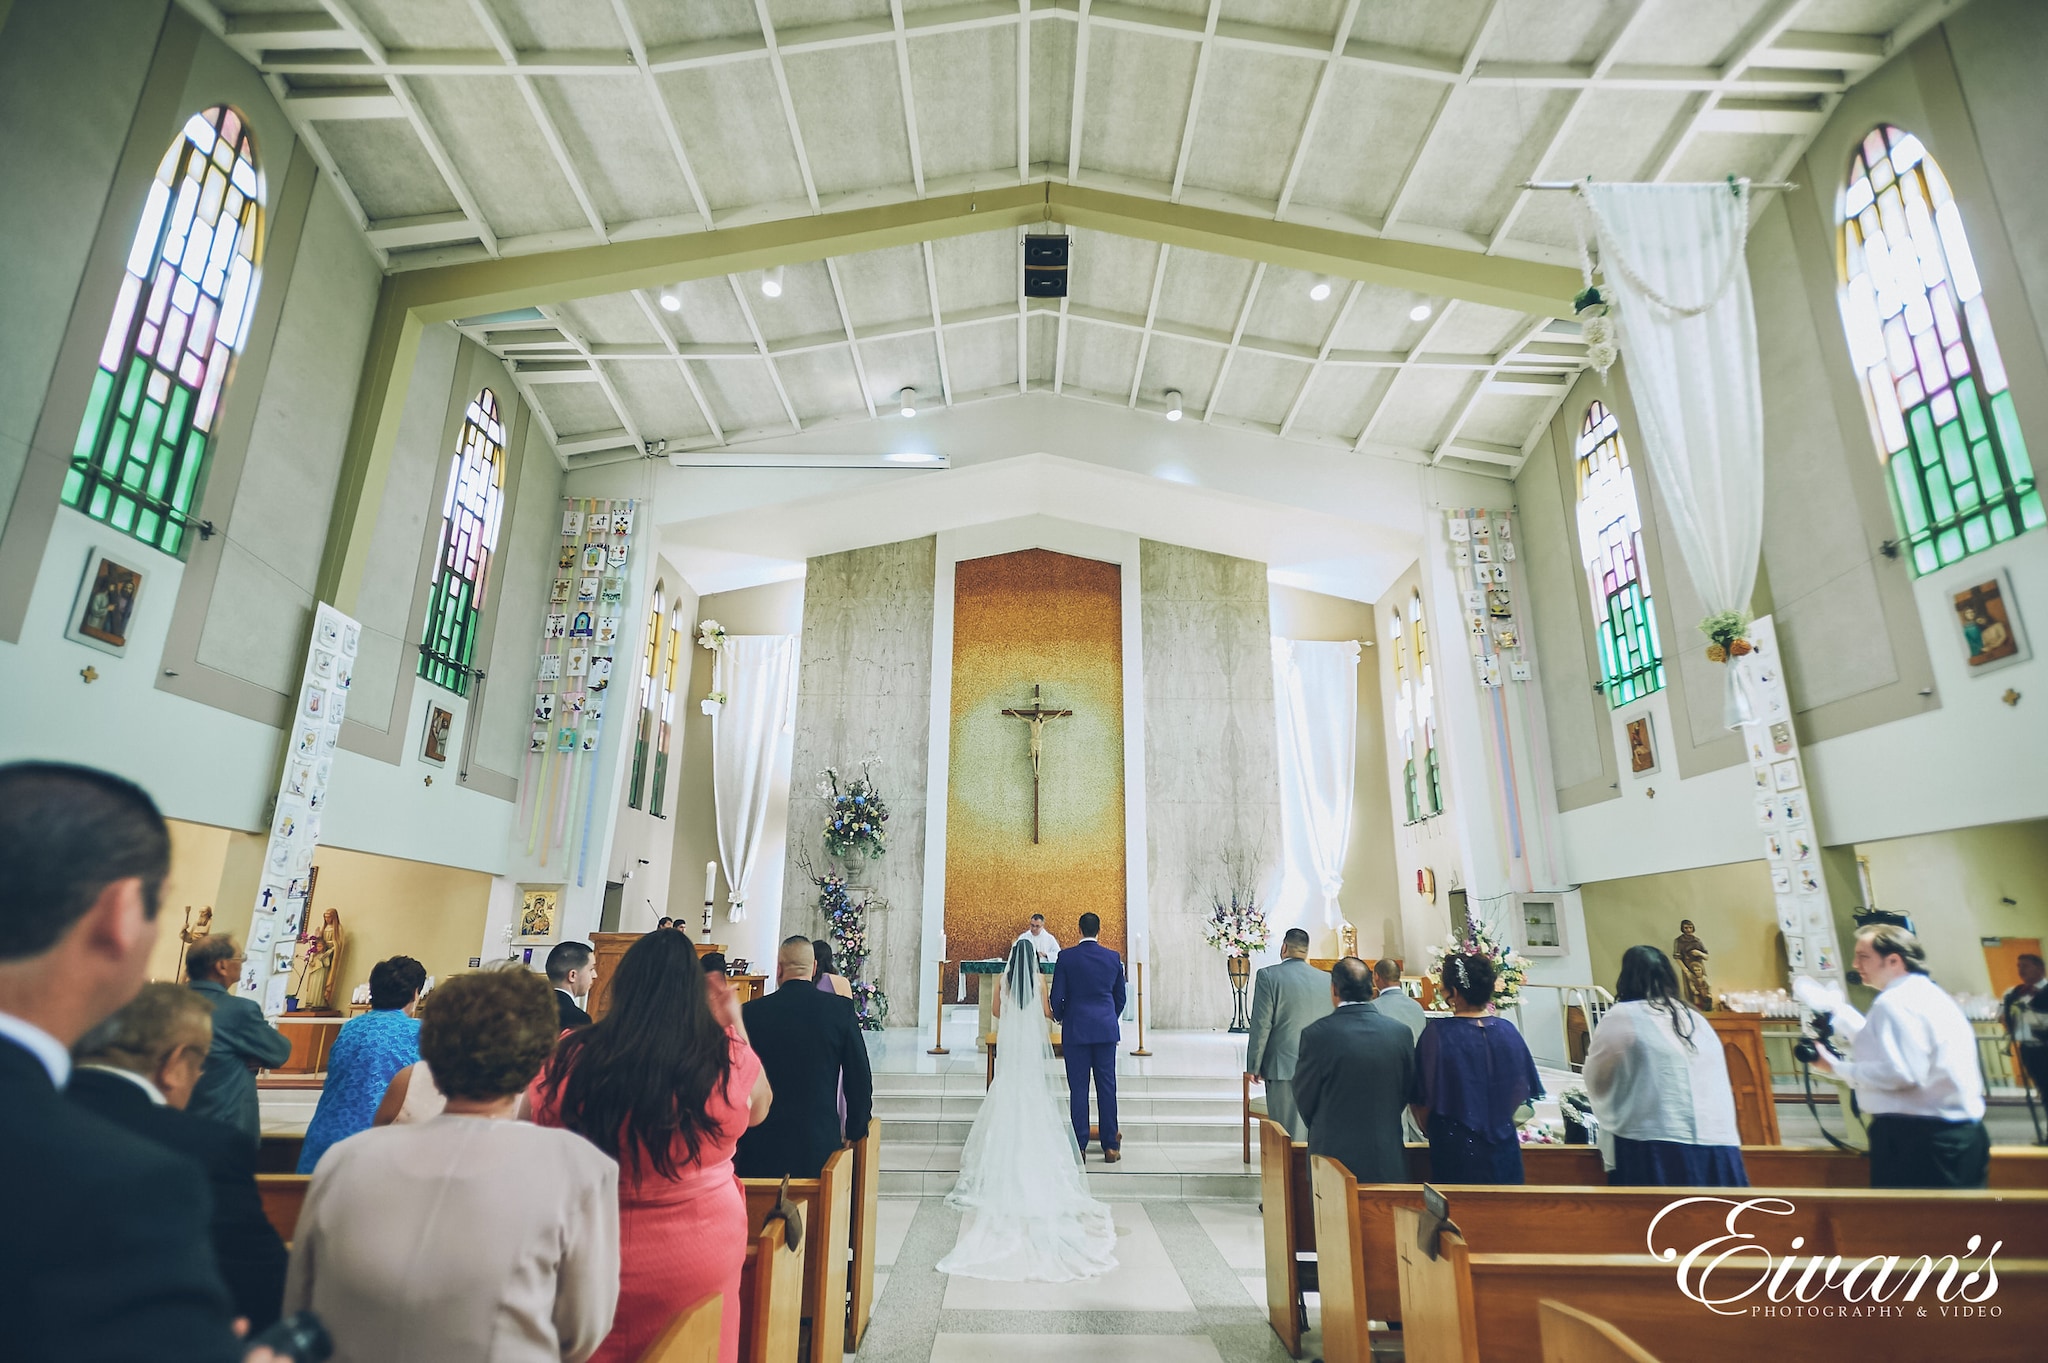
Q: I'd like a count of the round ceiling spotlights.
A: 6